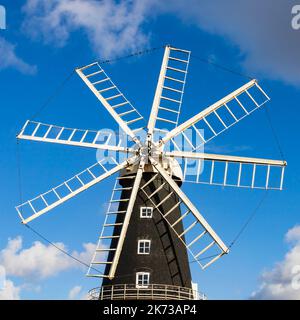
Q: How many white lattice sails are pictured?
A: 8